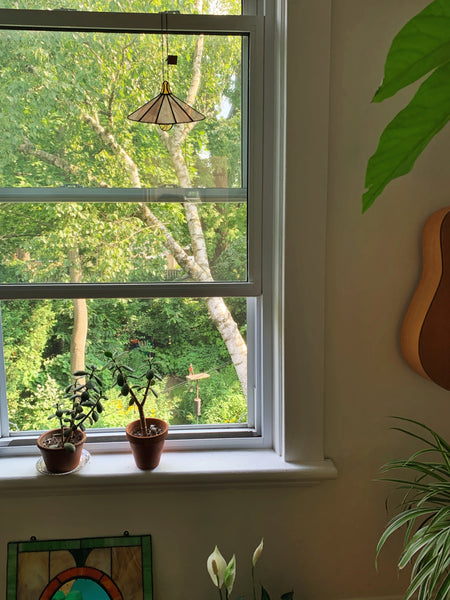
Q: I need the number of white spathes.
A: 3